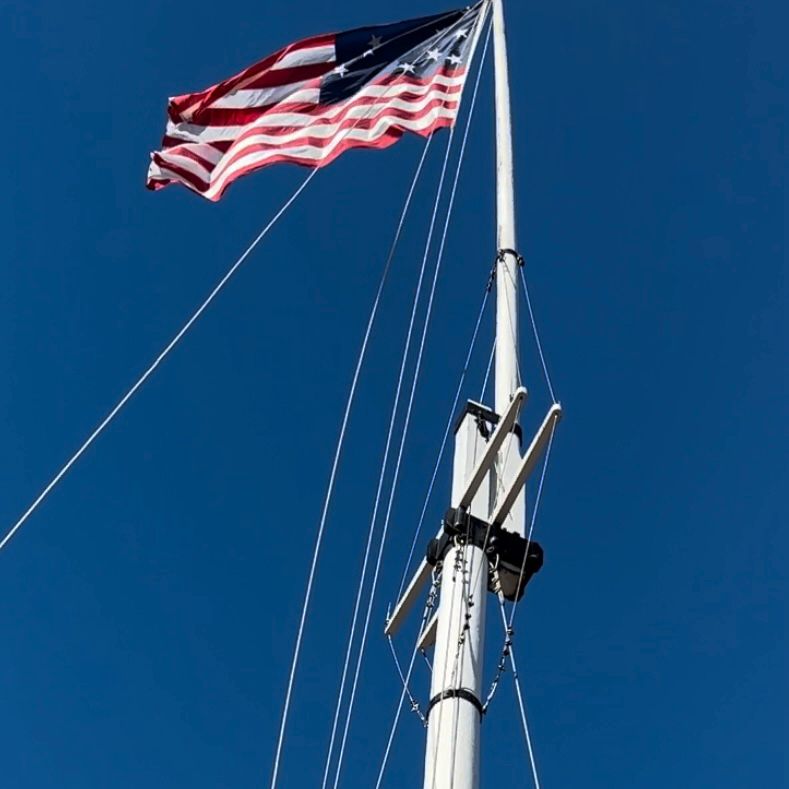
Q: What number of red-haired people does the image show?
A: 0